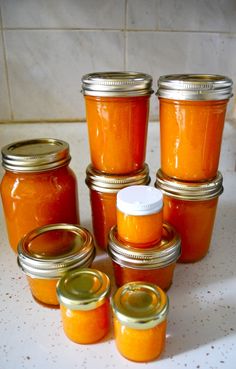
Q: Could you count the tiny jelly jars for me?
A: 3